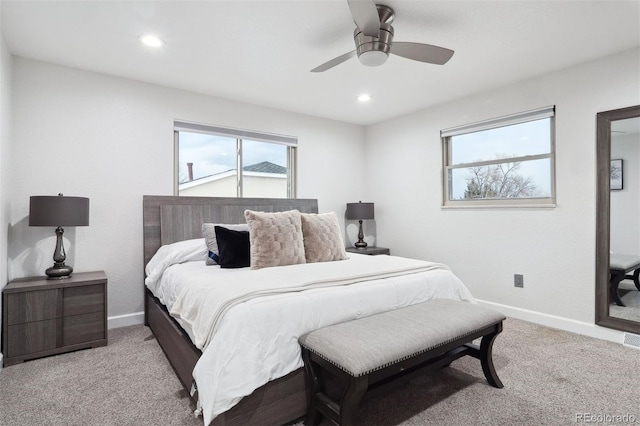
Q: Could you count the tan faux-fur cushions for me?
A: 2